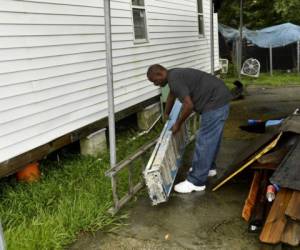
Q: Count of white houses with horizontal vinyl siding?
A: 1